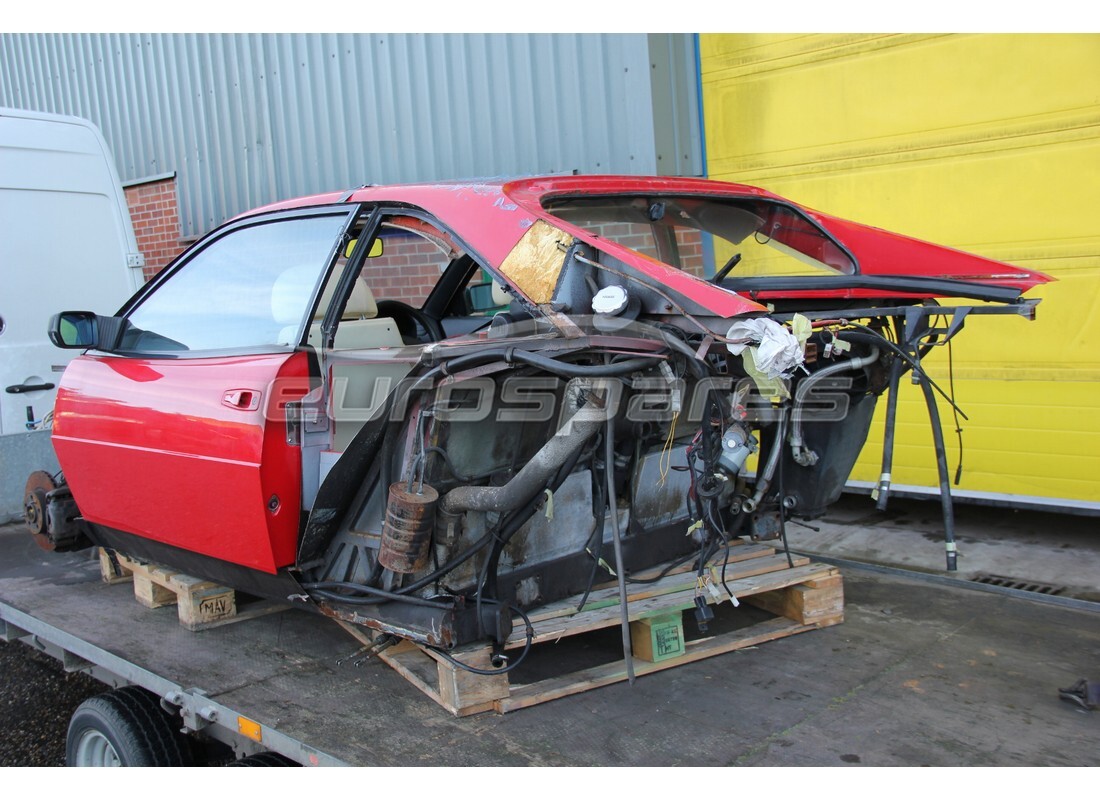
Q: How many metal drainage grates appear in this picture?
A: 1